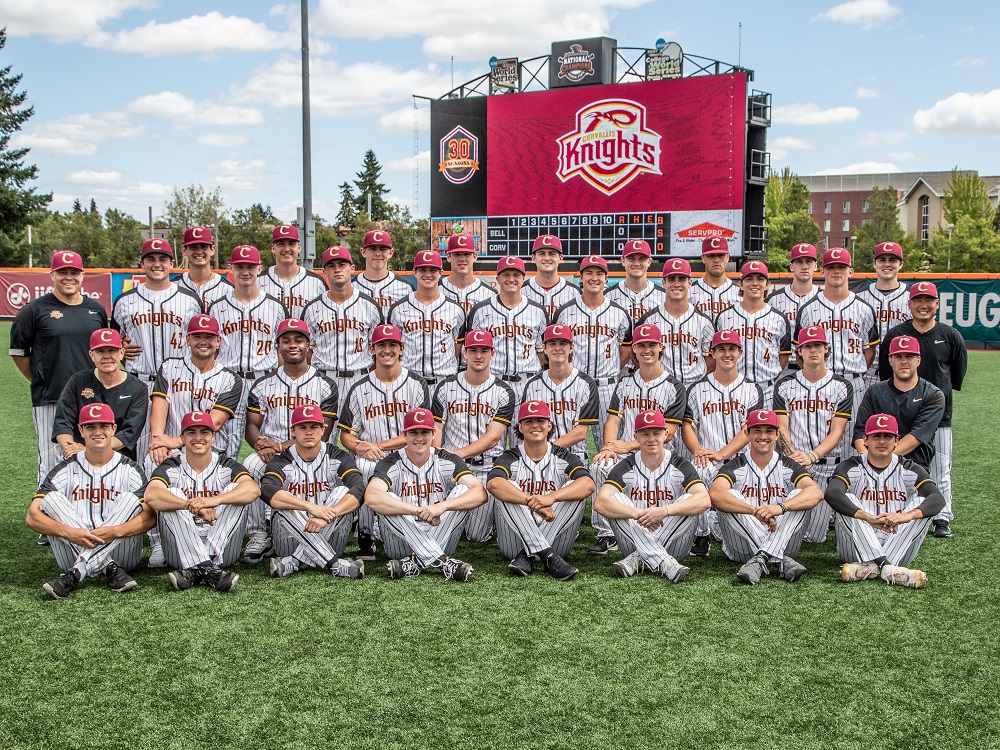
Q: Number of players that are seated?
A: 8